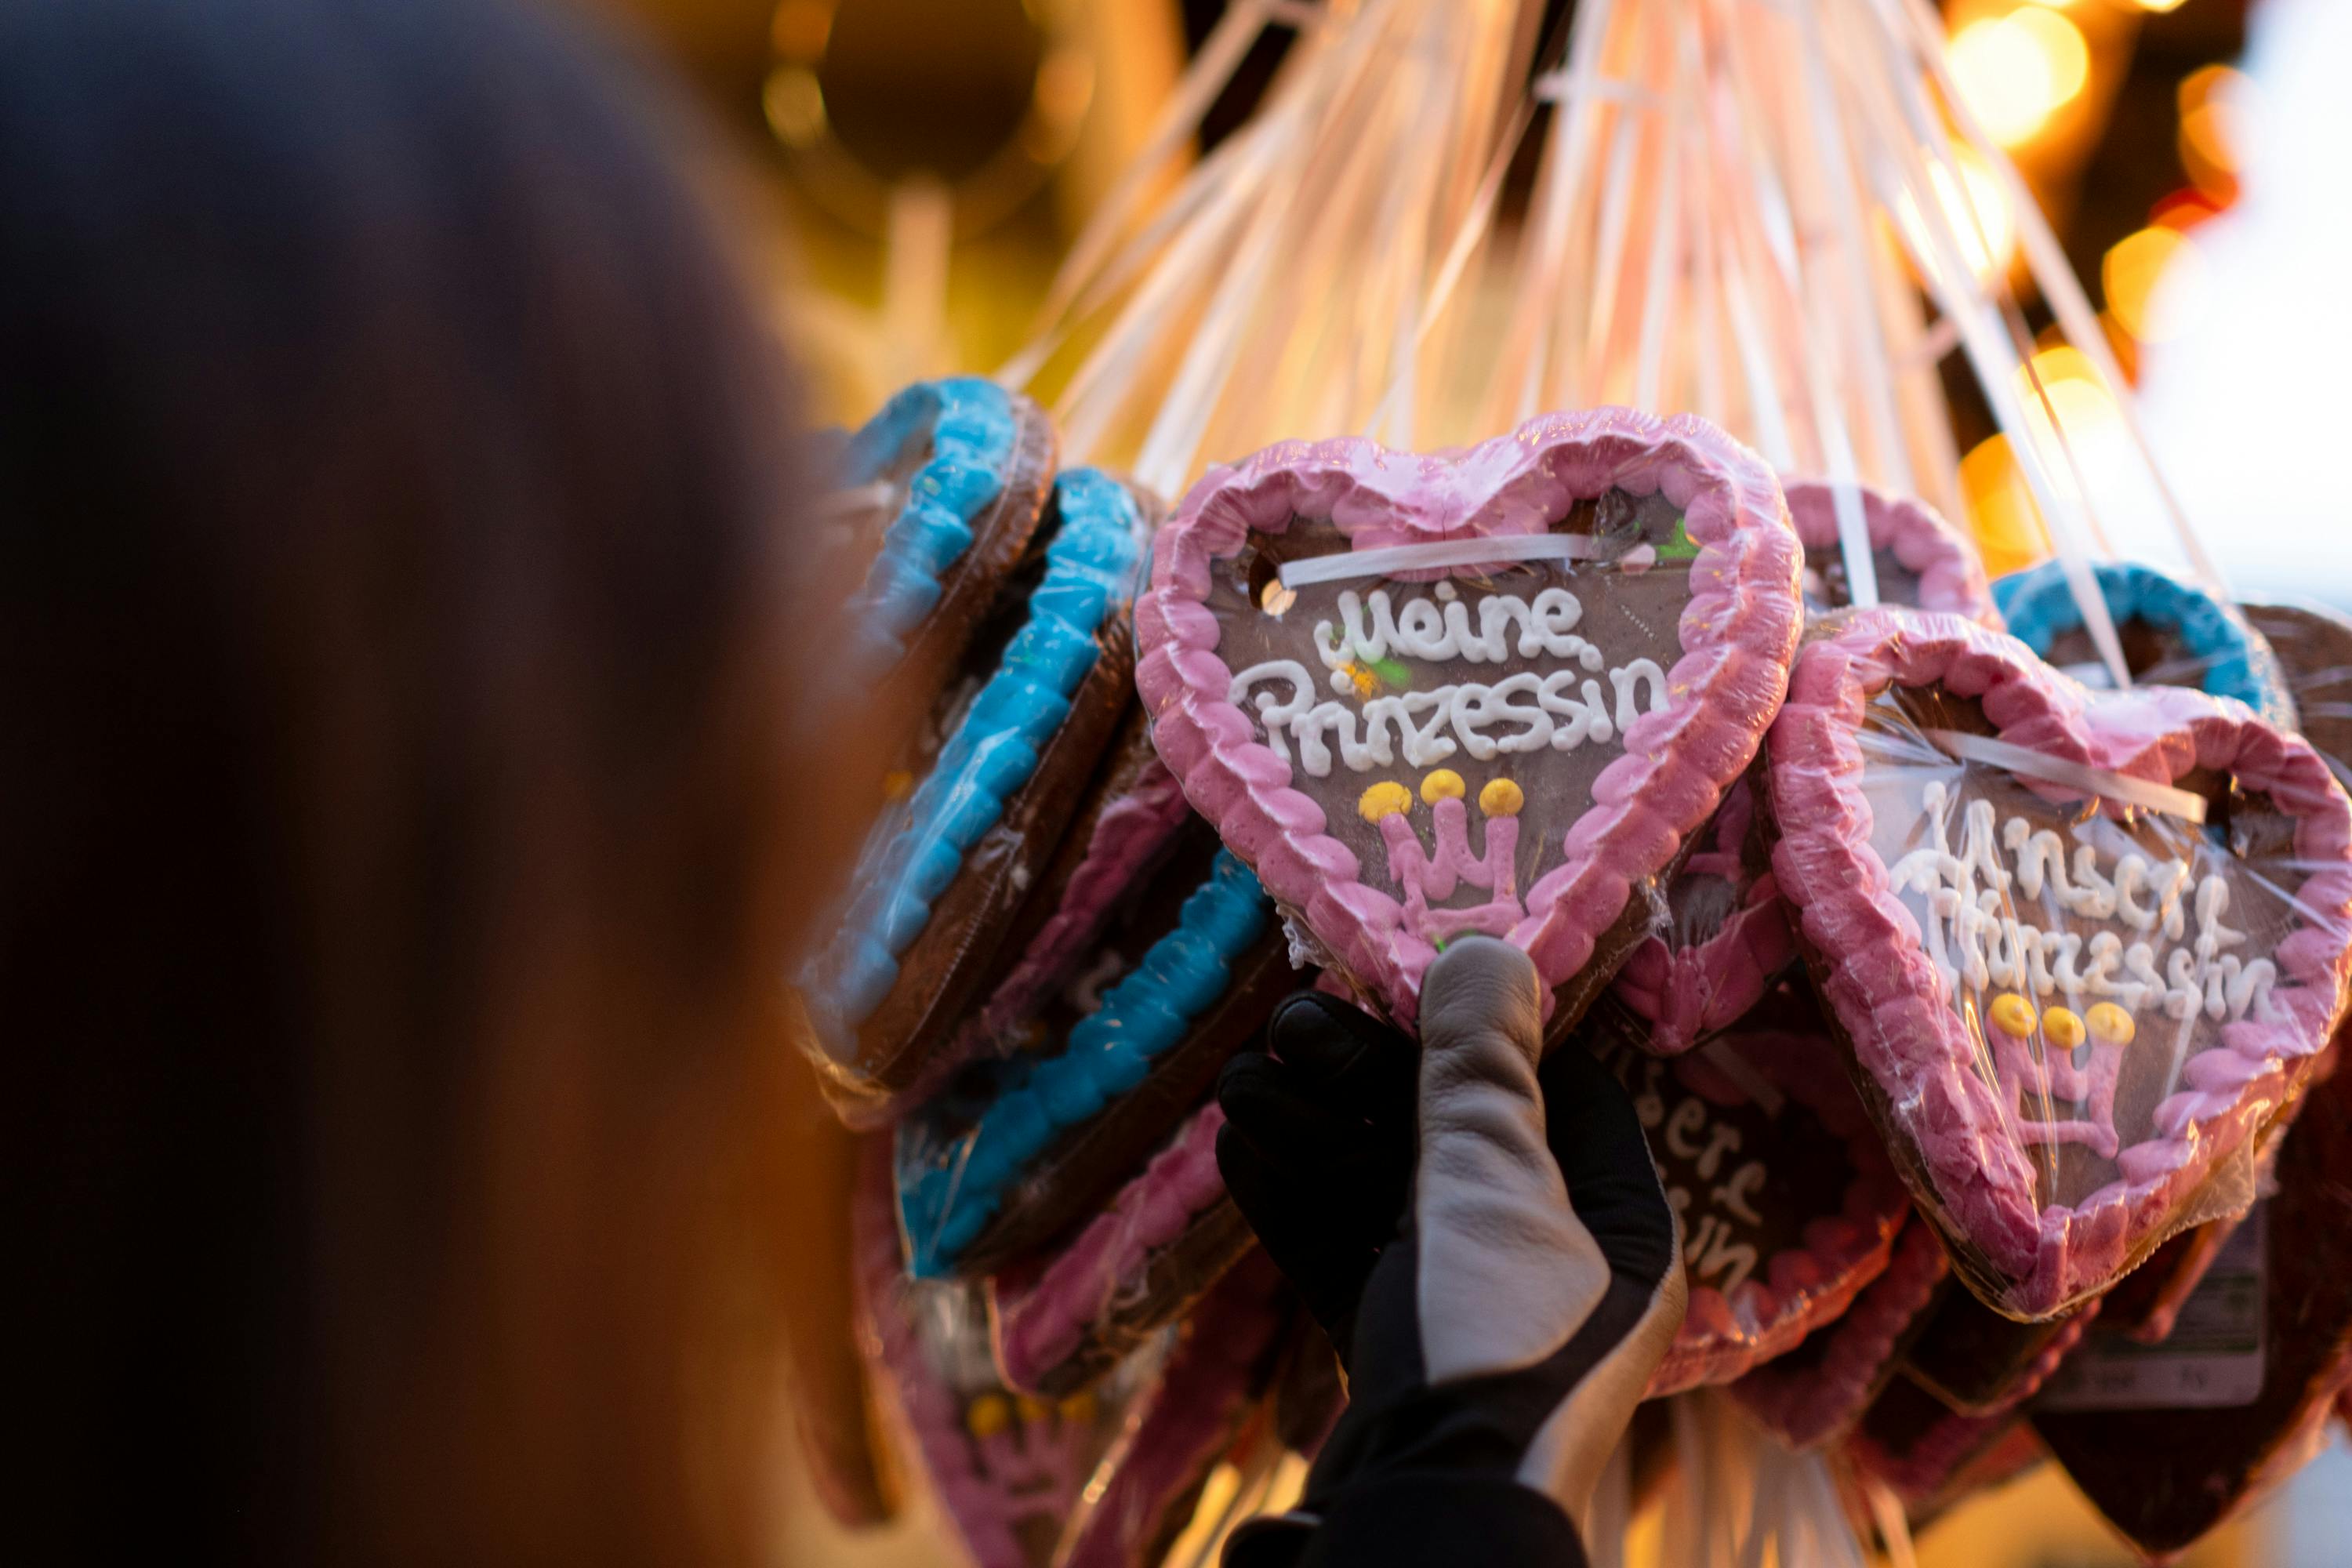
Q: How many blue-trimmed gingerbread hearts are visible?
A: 4